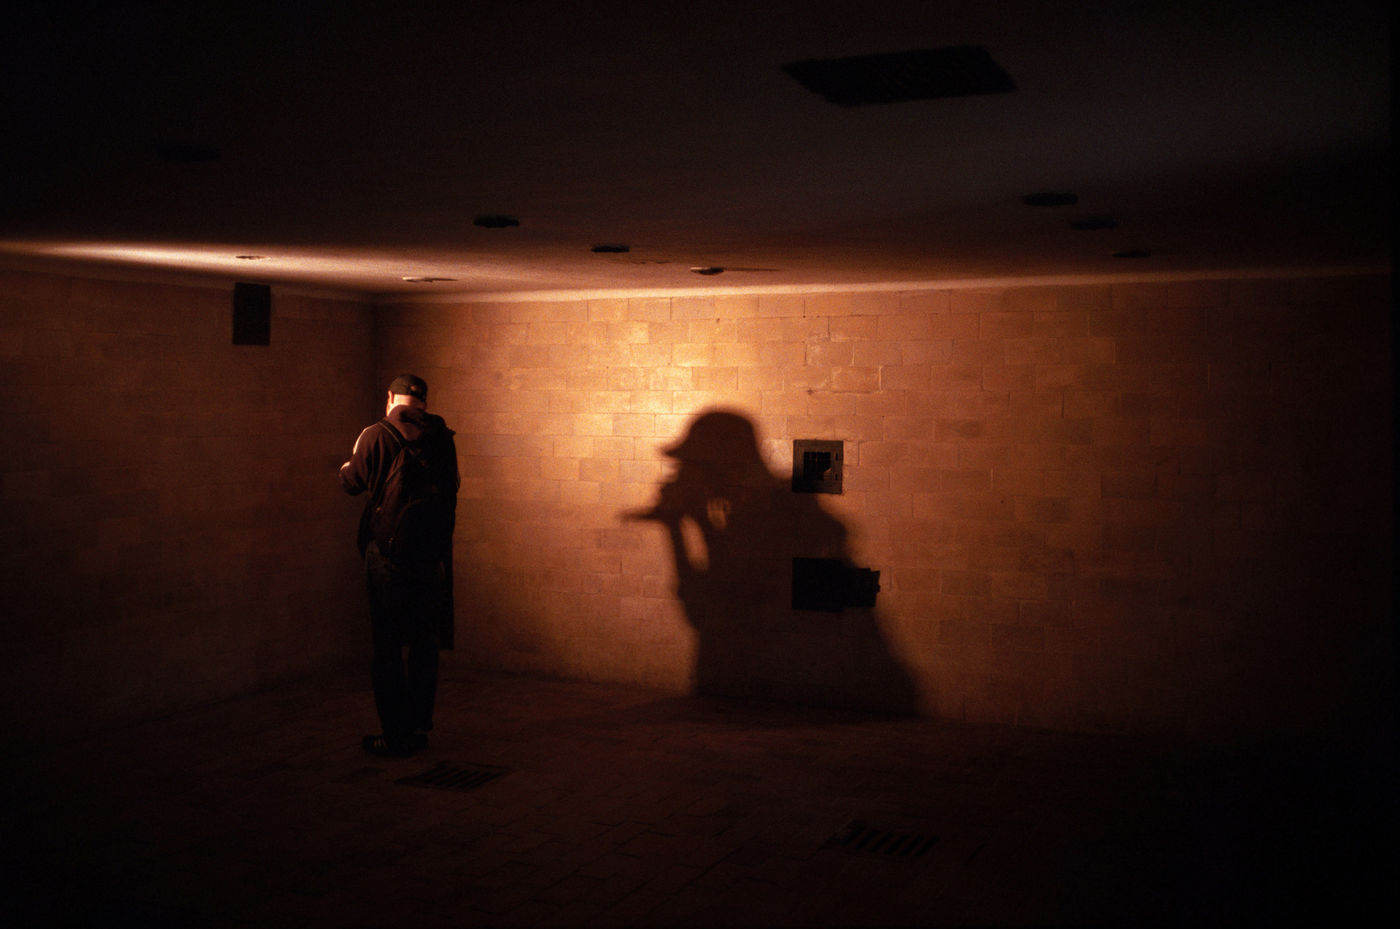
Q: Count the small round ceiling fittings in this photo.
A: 9